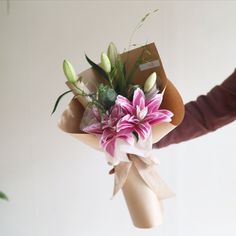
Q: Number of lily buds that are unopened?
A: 4